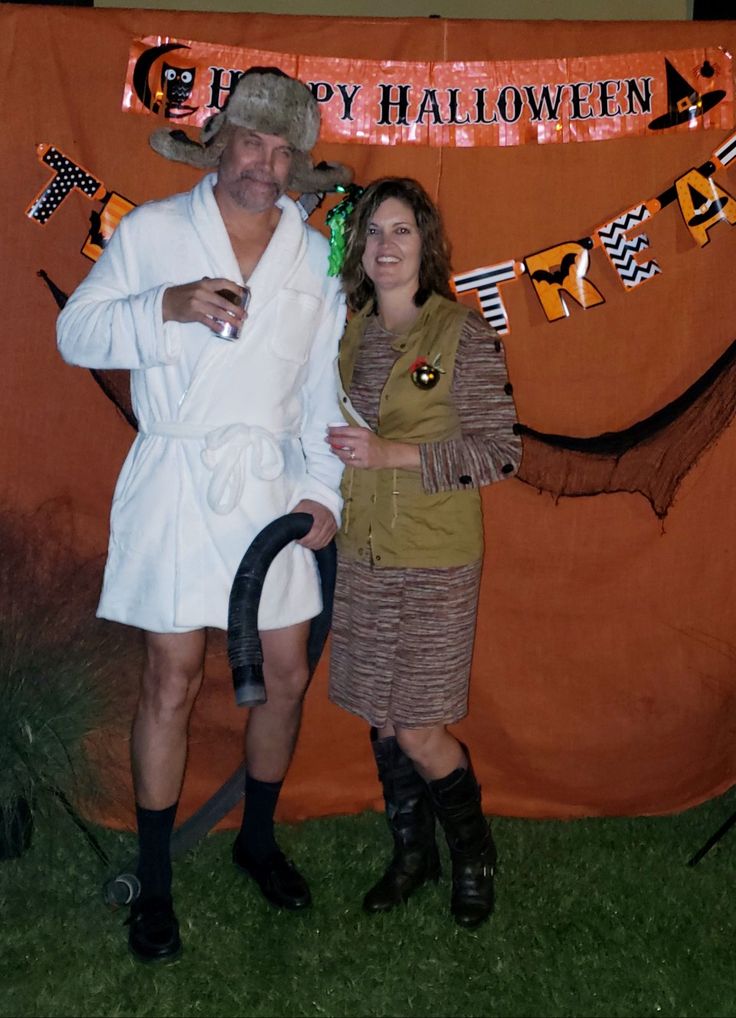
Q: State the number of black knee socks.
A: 2